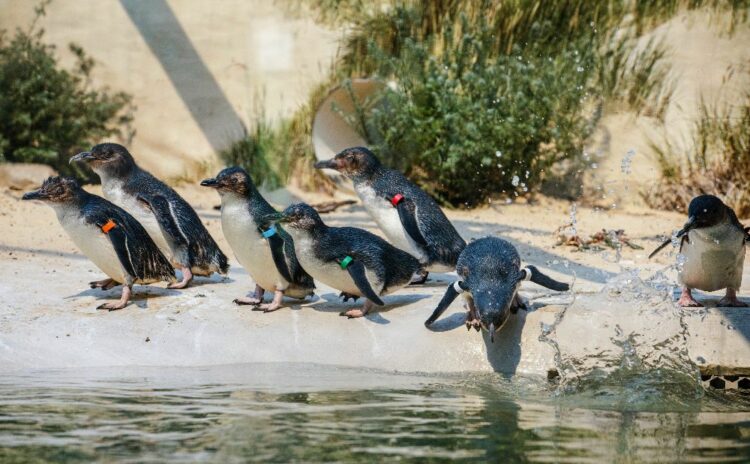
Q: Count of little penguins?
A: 7